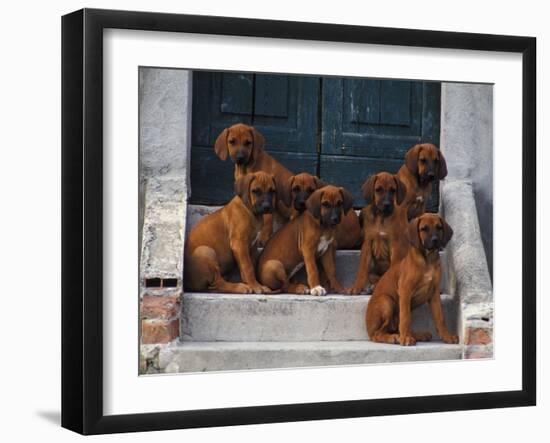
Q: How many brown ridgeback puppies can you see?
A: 7